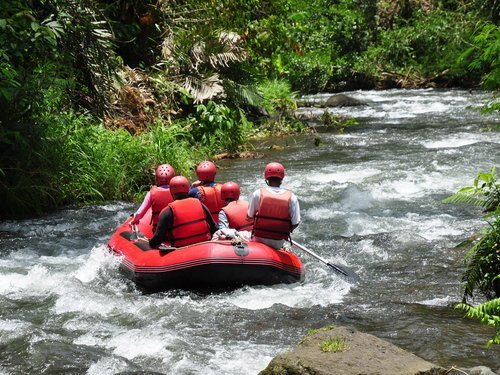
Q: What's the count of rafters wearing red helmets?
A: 5